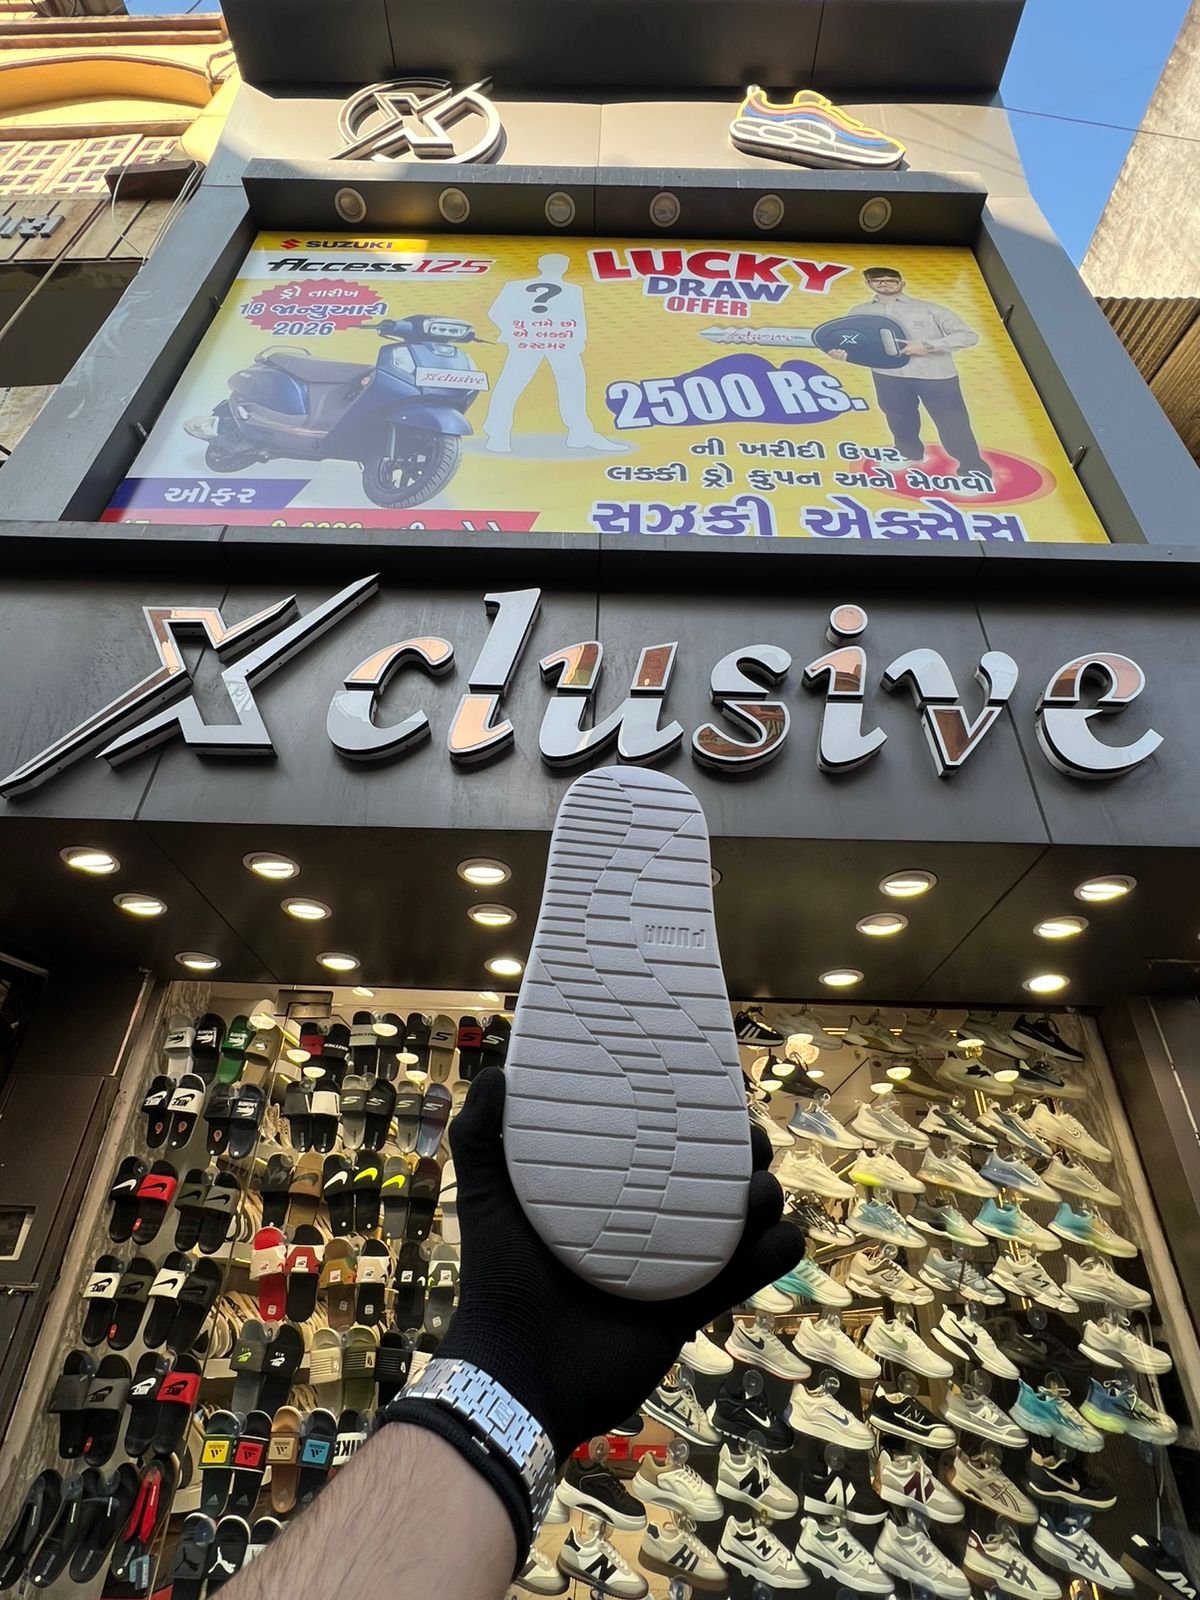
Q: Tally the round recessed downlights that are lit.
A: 15